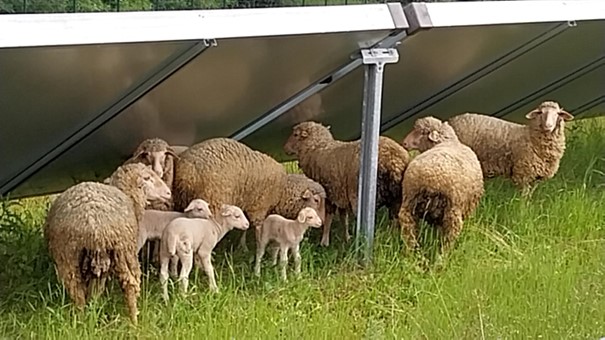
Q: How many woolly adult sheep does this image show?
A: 6